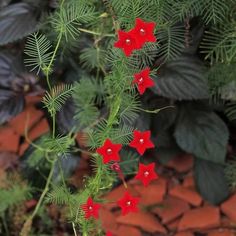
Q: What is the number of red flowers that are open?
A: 8